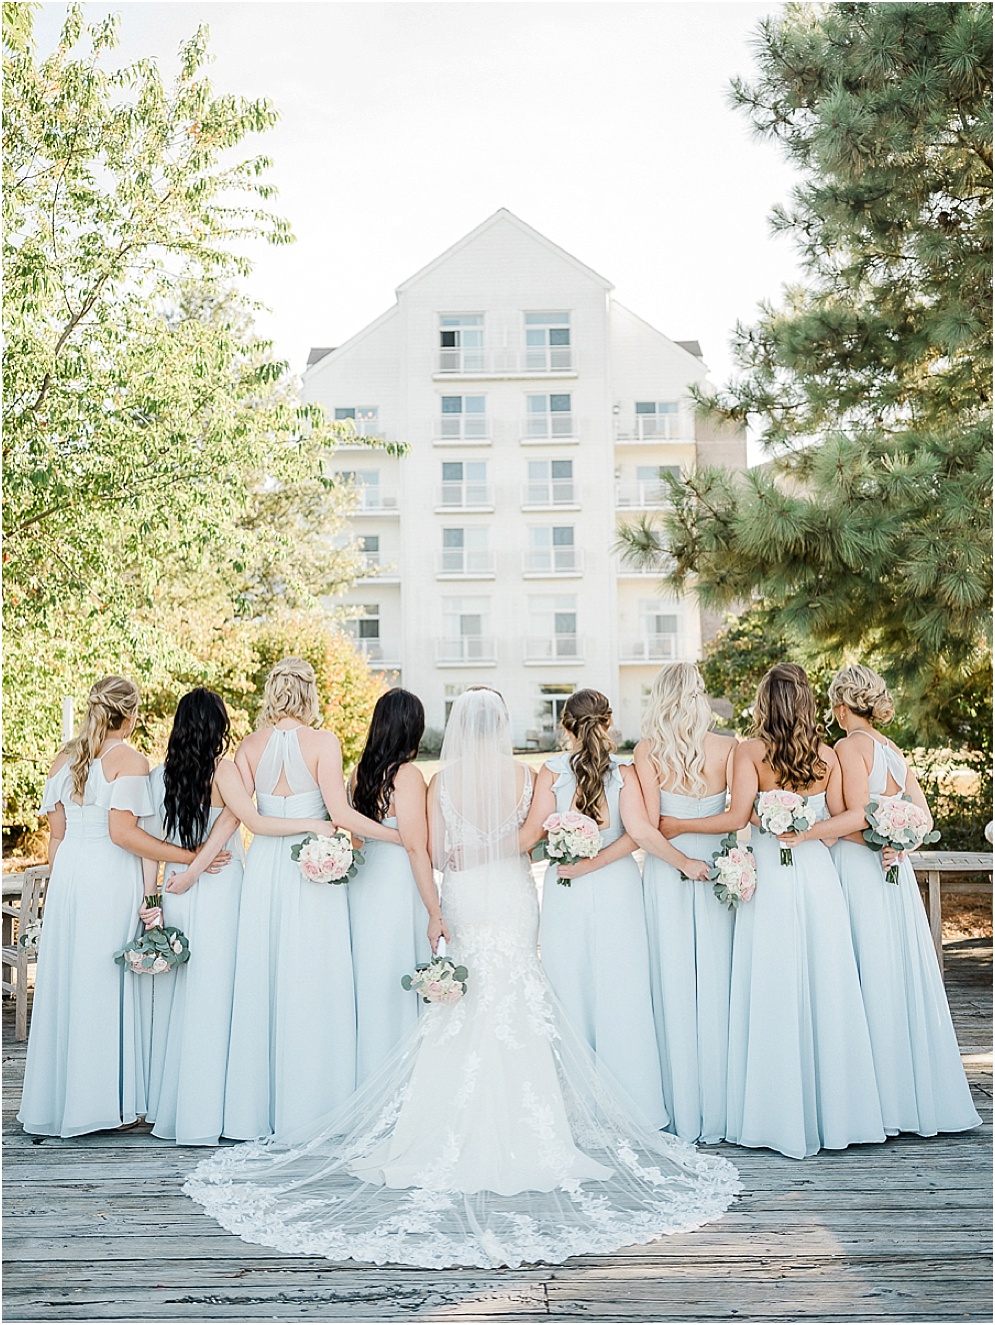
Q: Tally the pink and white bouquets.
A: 7